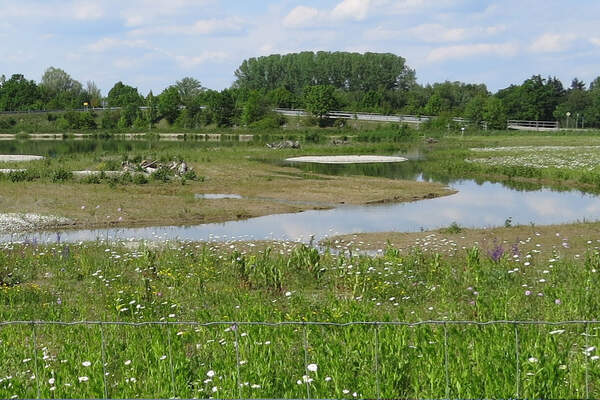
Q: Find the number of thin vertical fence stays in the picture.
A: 9